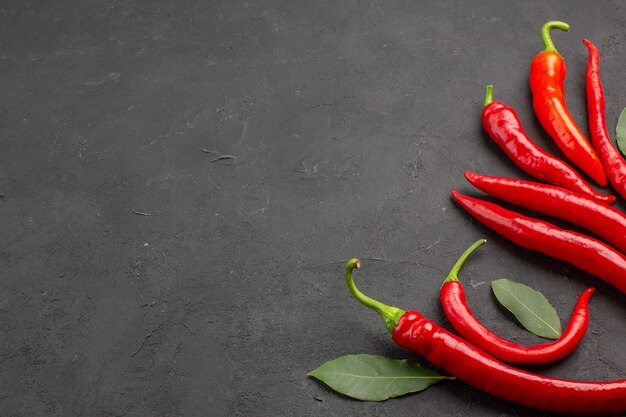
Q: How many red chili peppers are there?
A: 7